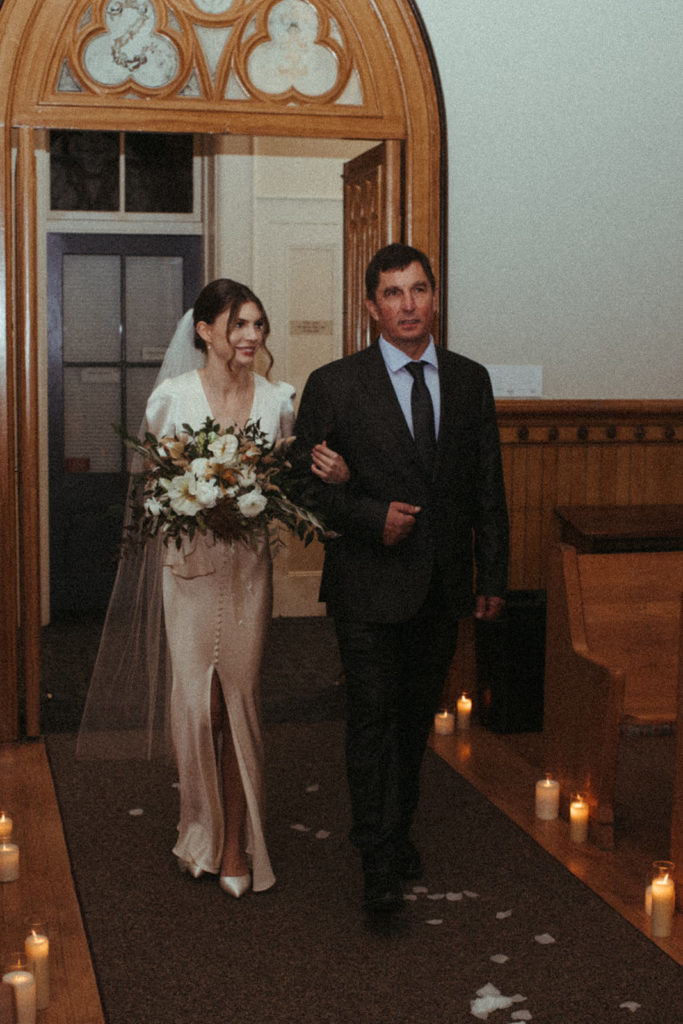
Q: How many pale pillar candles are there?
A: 10